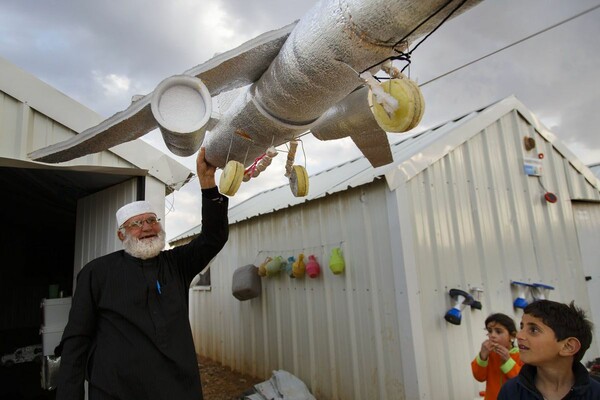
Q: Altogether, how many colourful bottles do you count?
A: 6